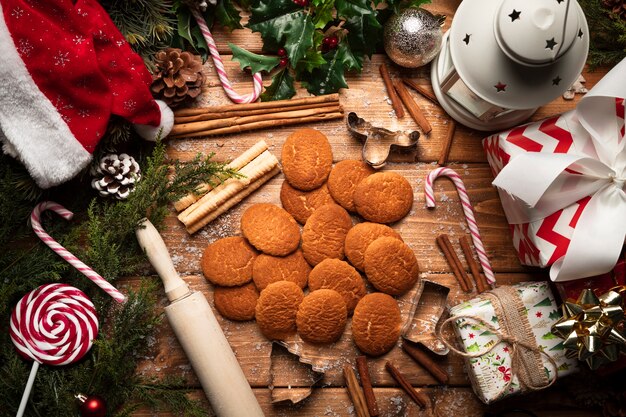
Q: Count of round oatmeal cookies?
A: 15